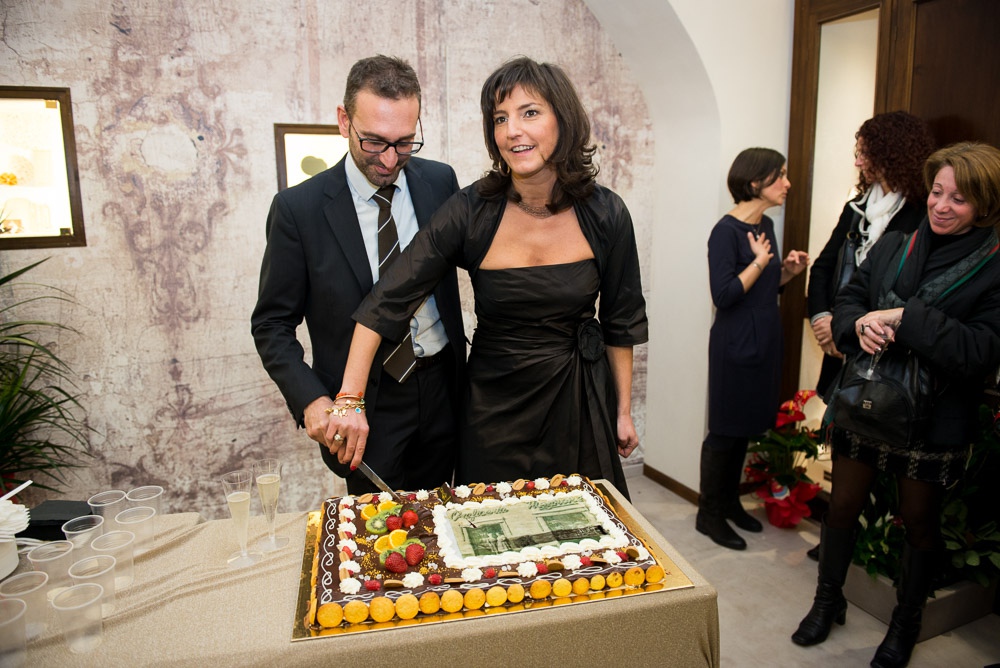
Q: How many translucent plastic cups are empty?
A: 10